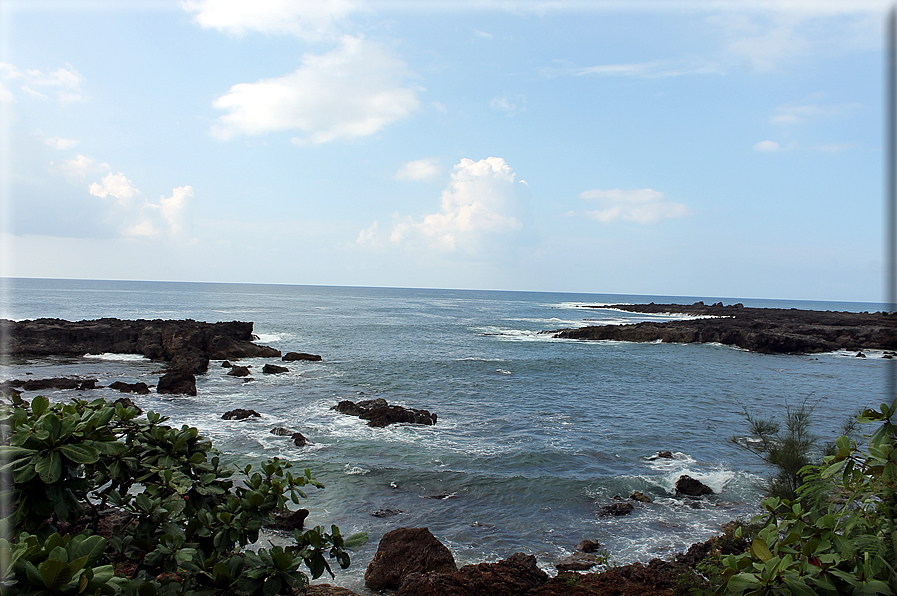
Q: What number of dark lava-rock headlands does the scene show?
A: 2